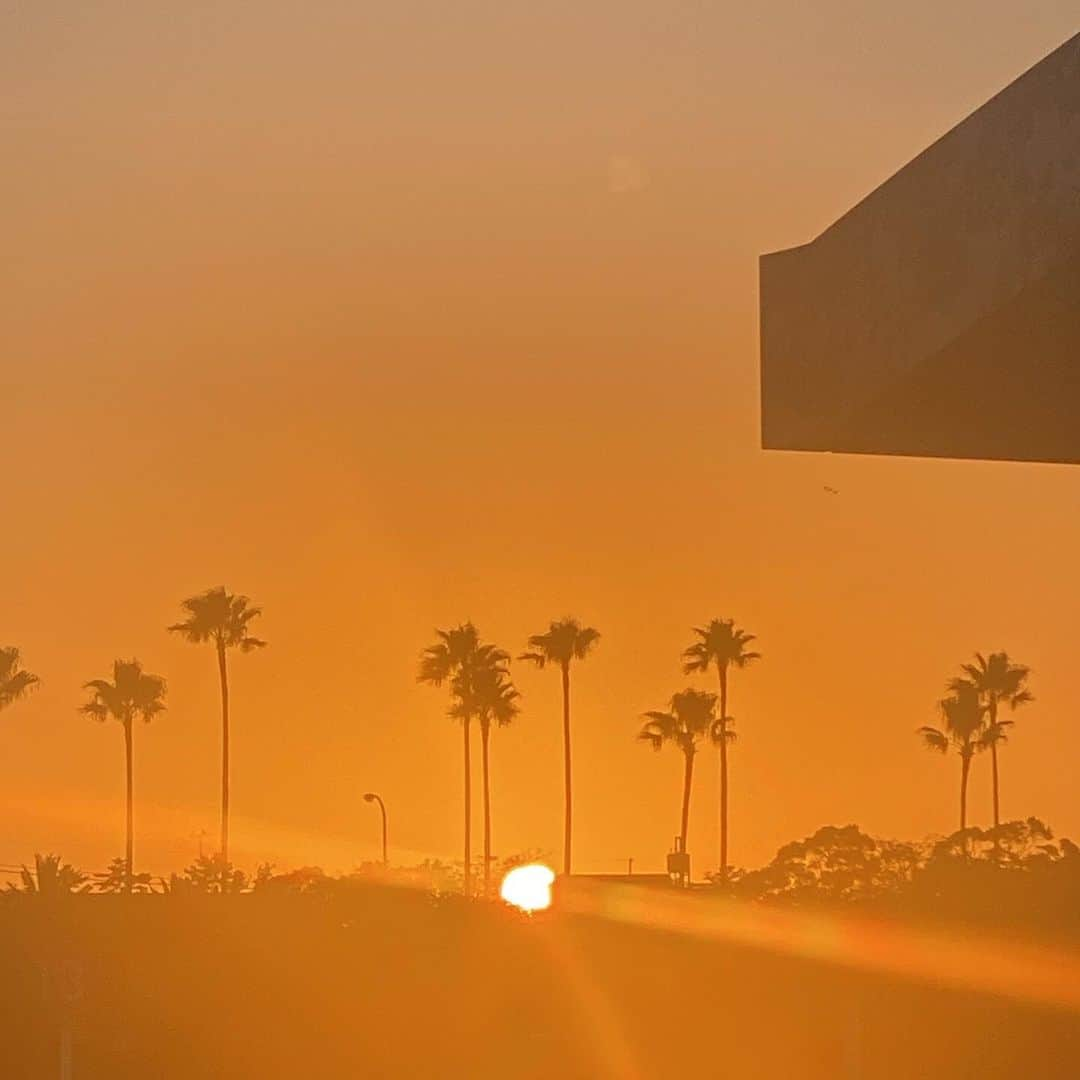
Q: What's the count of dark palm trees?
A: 10